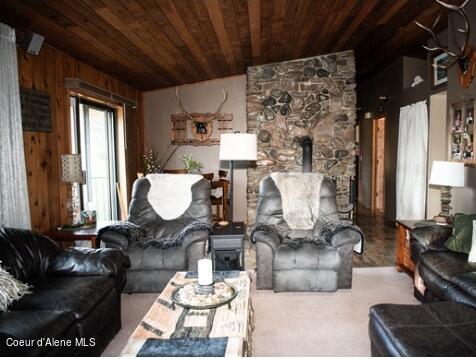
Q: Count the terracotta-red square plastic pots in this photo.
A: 0